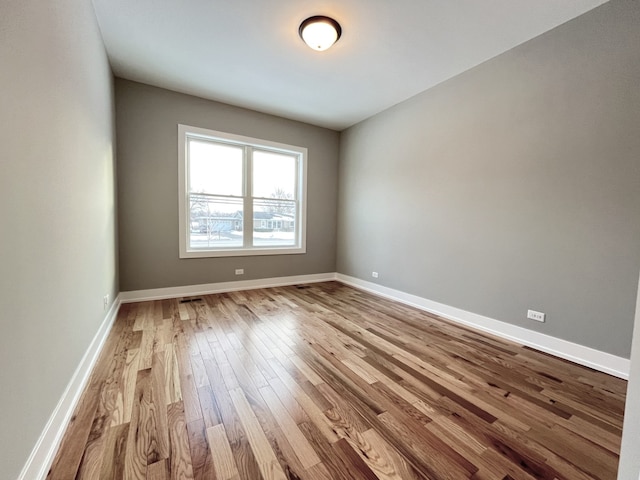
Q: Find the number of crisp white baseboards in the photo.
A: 3